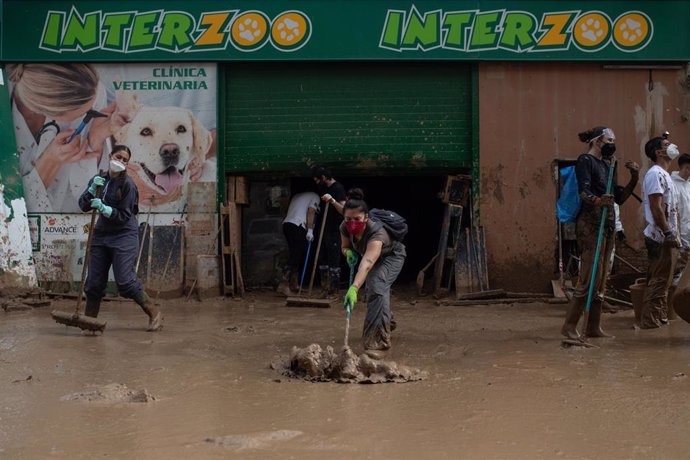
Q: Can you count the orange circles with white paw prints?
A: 4